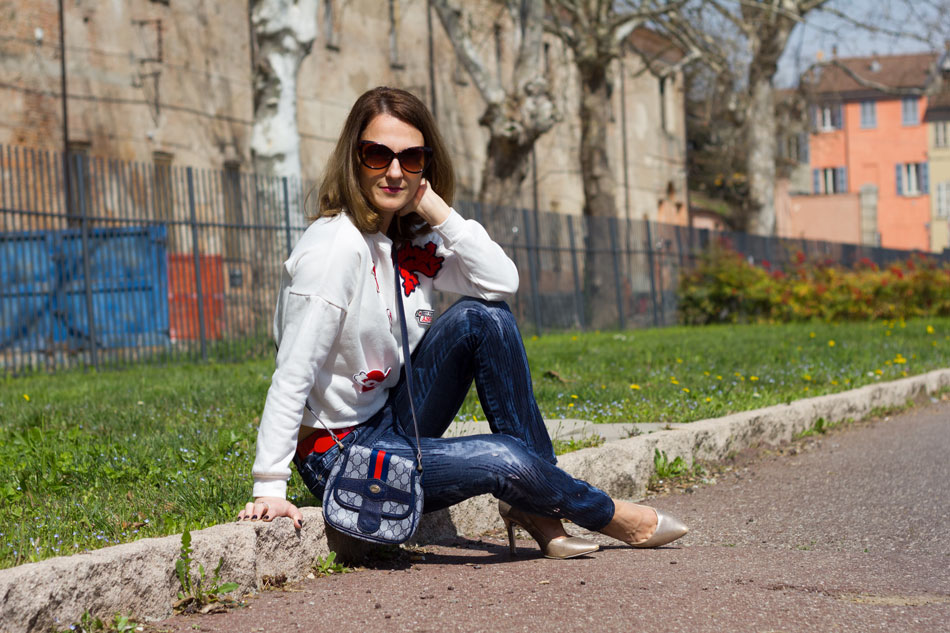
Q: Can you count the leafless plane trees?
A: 4